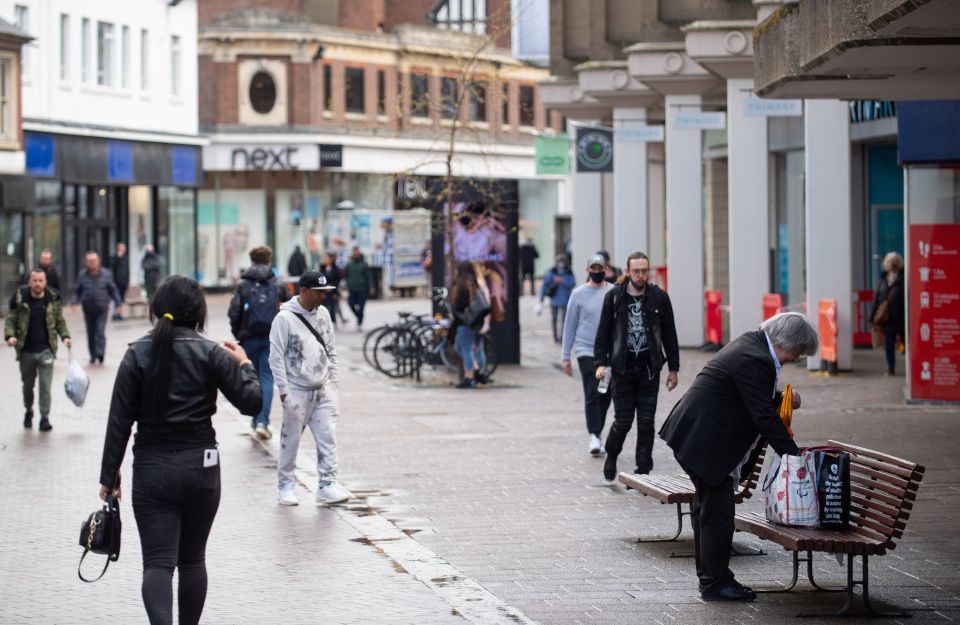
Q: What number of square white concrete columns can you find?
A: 5